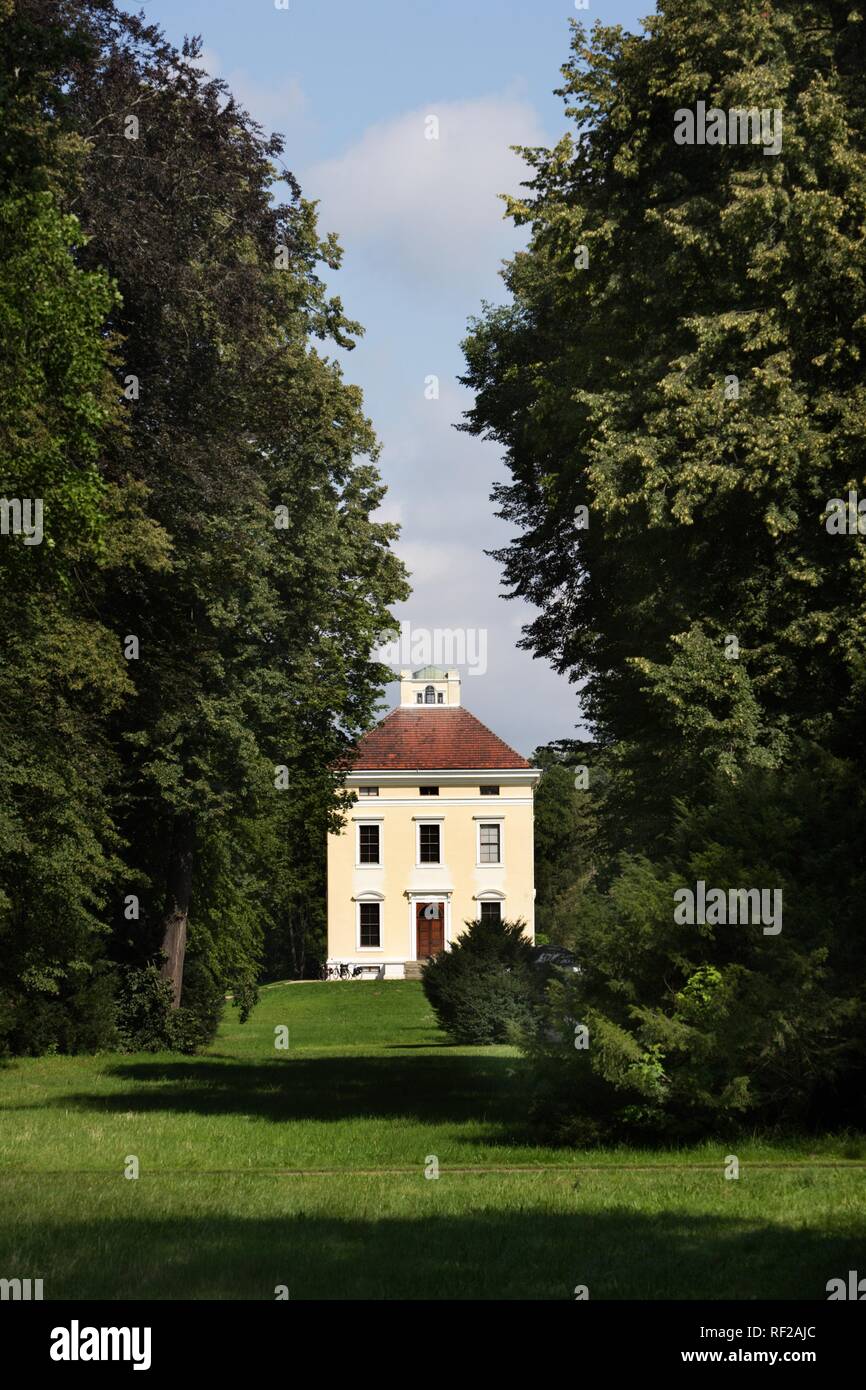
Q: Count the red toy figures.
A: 0